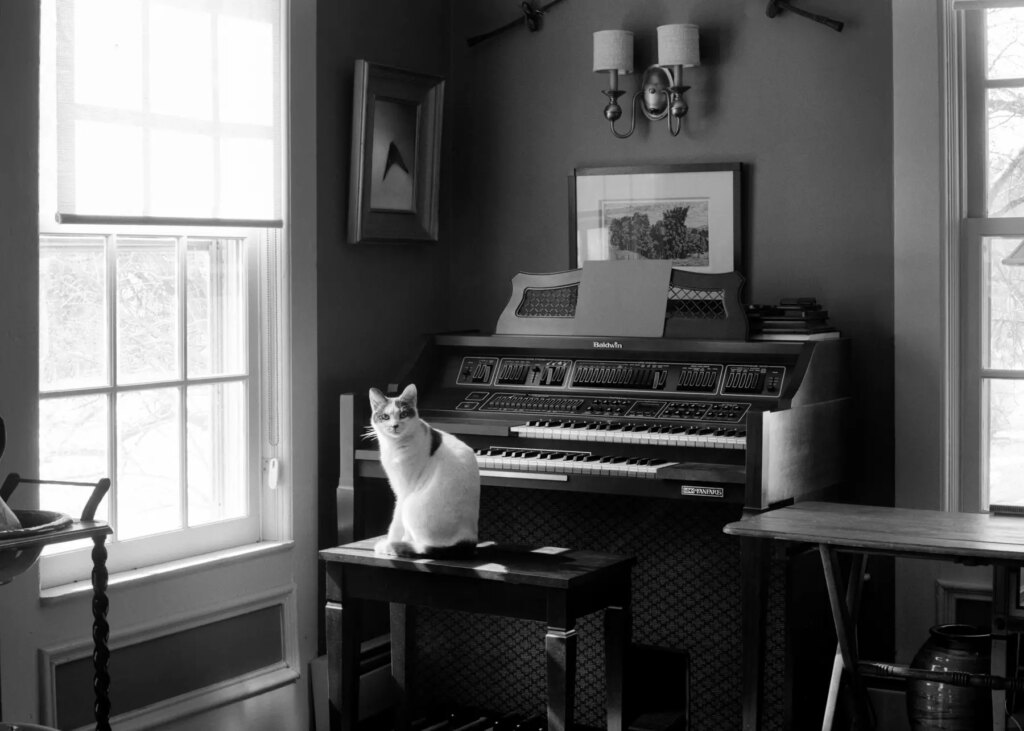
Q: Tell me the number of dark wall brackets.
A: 2